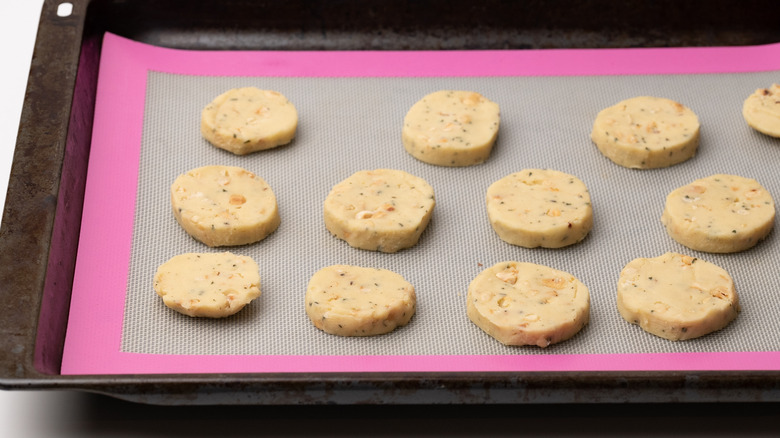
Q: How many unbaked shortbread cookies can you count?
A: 12